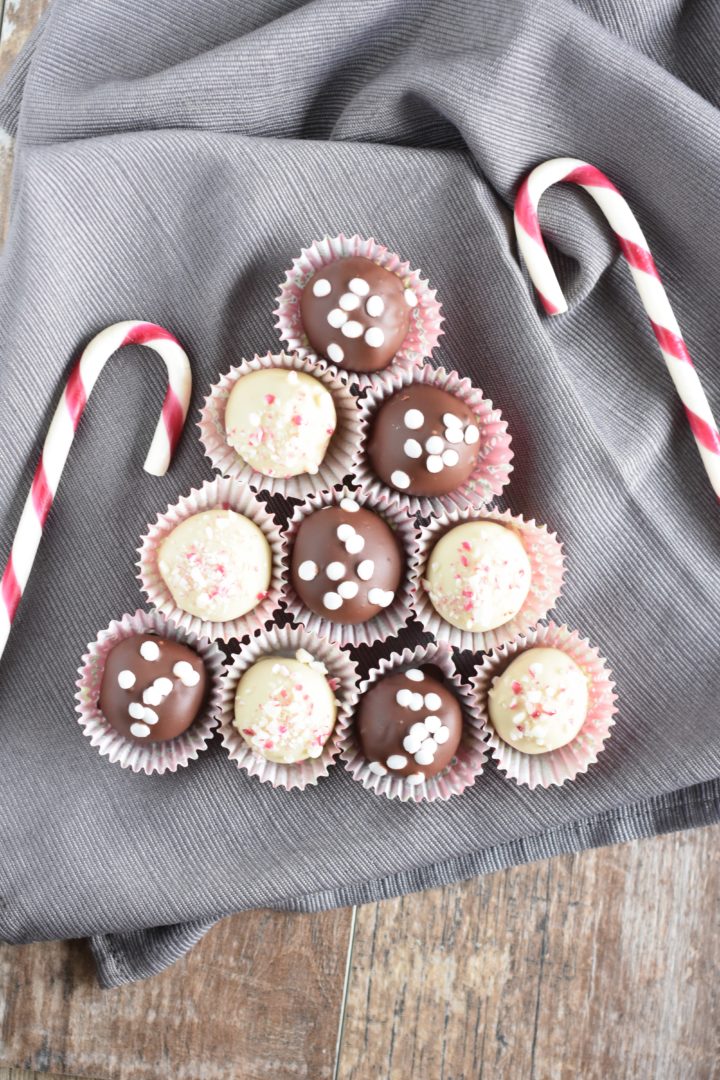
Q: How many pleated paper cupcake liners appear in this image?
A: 10